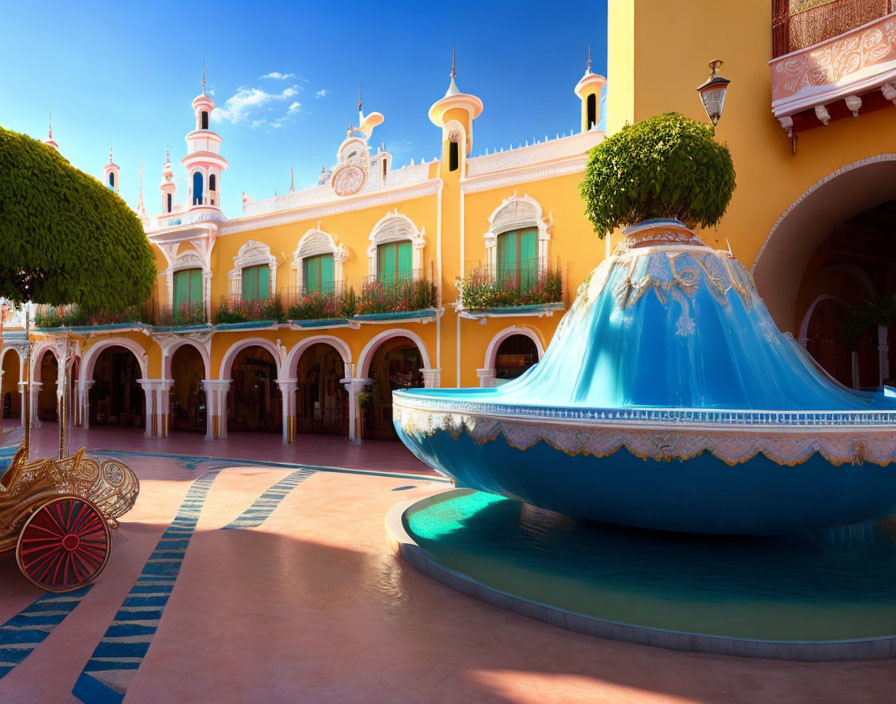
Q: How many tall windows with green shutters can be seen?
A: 5